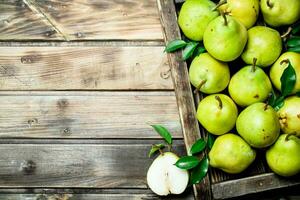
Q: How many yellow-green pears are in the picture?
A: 13